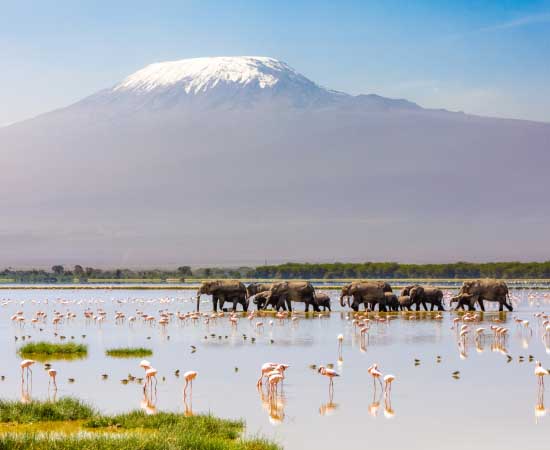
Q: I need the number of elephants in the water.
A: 13